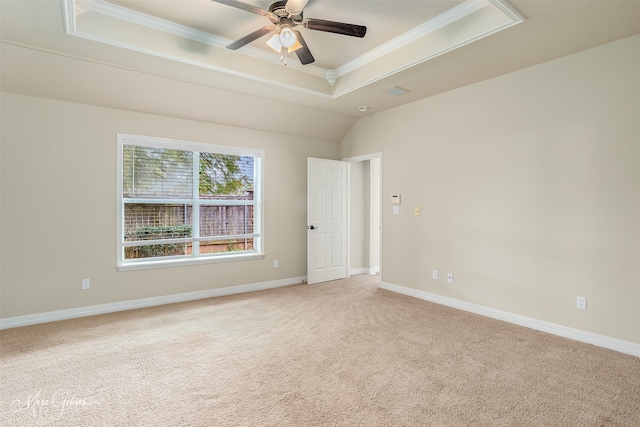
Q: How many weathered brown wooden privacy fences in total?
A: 1